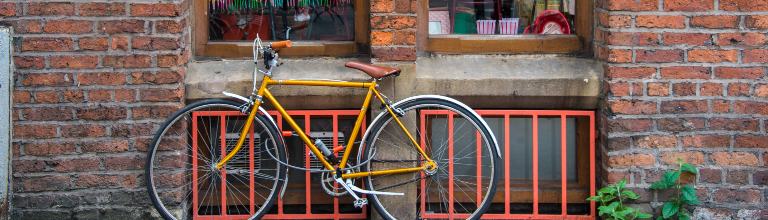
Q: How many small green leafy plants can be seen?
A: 2